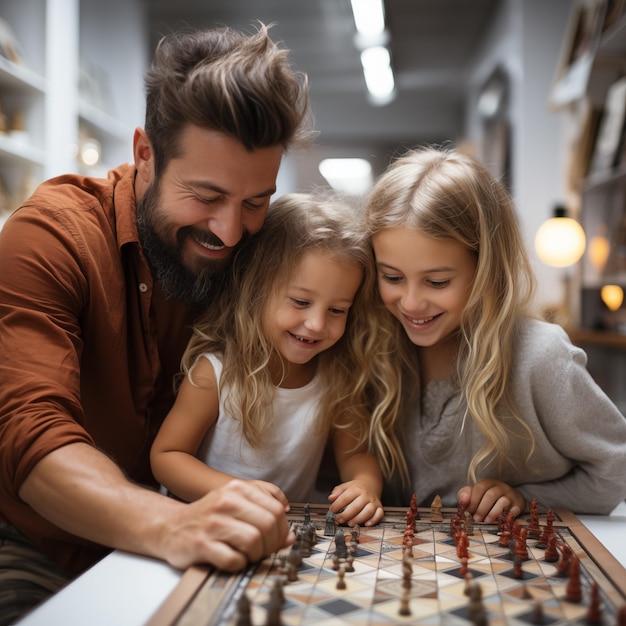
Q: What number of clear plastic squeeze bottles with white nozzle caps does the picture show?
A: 0